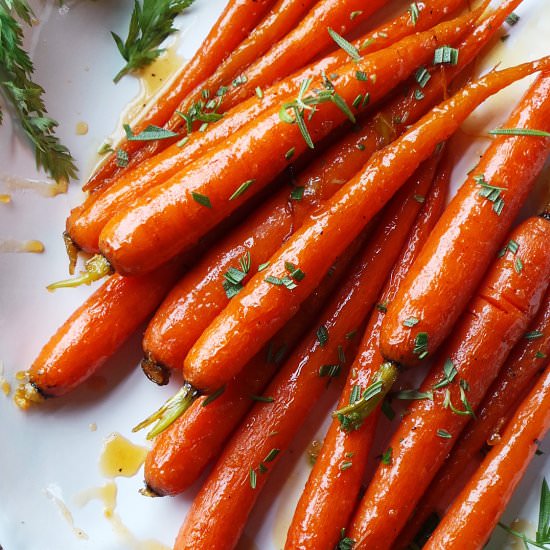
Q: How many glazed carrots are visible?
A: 15